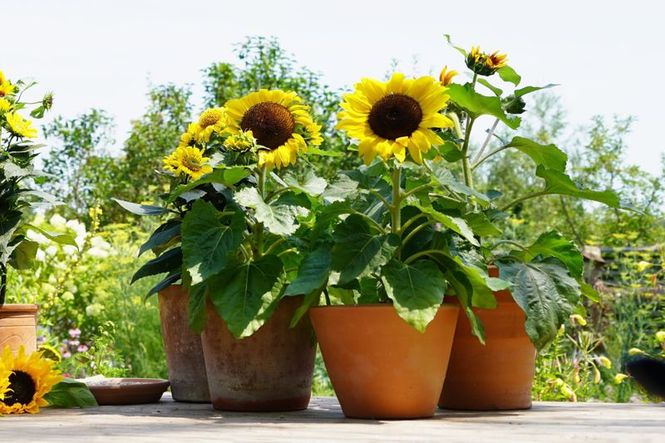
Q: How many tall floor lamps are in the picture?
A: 0